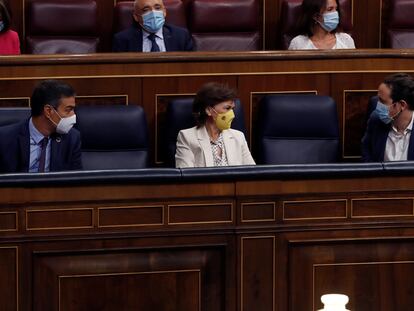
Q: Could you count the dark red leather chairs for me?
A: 5